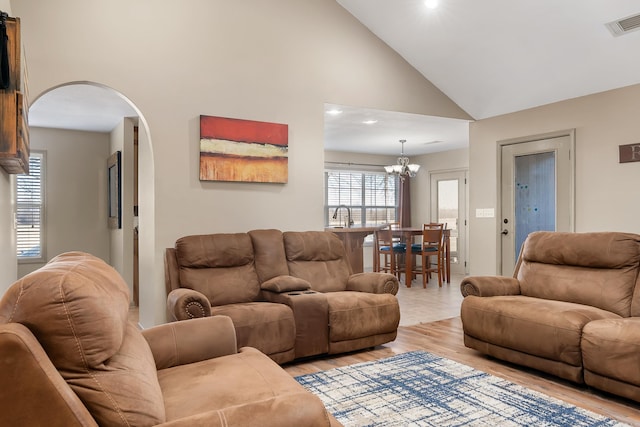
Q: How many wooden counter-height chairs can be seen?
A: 4